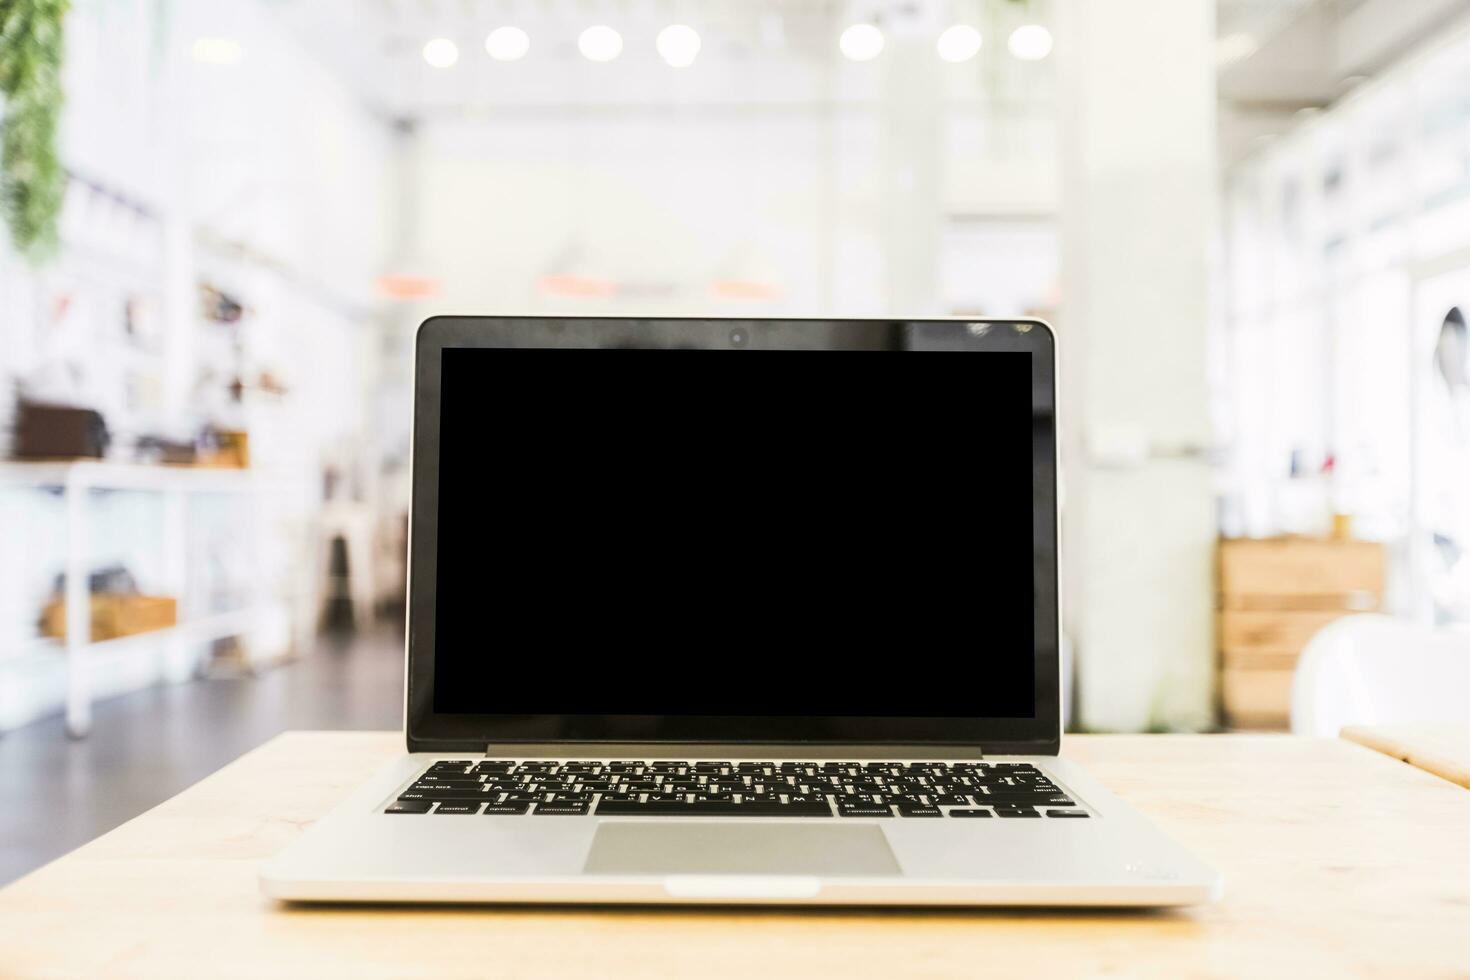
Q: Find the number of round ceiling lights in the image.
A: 7